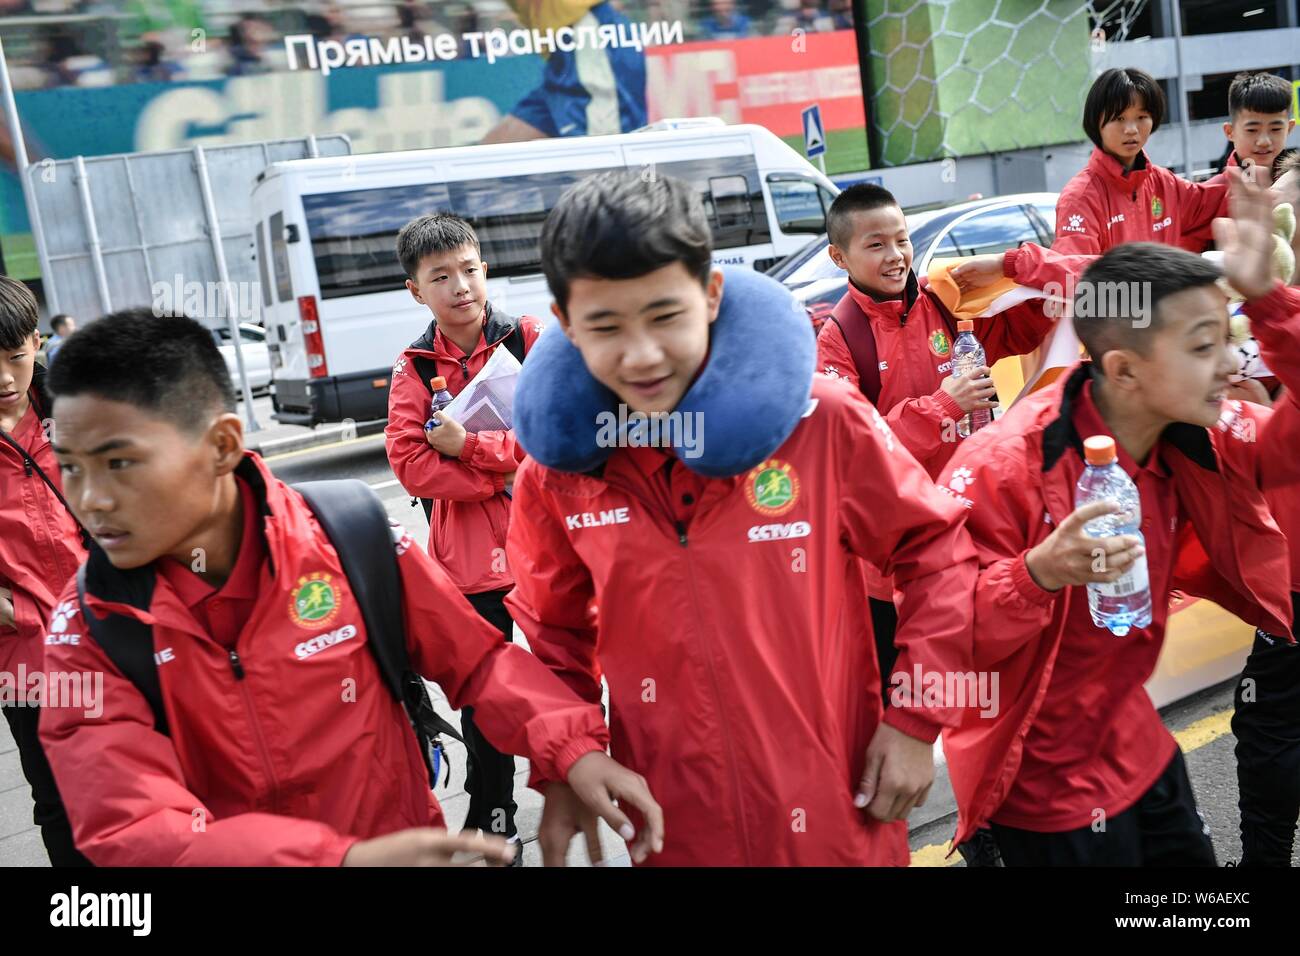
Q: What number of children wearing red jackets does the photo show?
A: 8